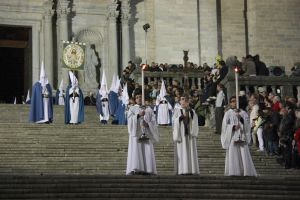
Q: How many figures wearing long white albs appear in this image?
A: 3